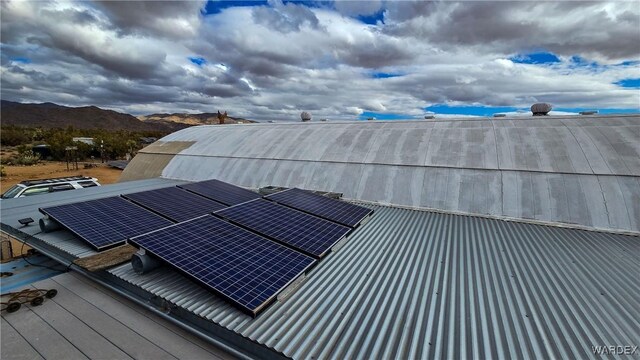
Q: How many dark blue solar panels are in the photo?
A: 6